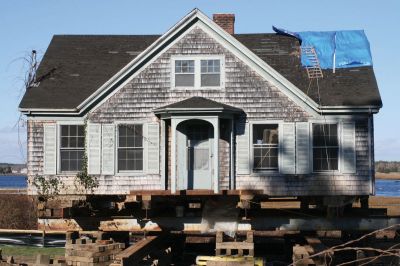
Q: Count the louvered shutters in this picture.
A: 8